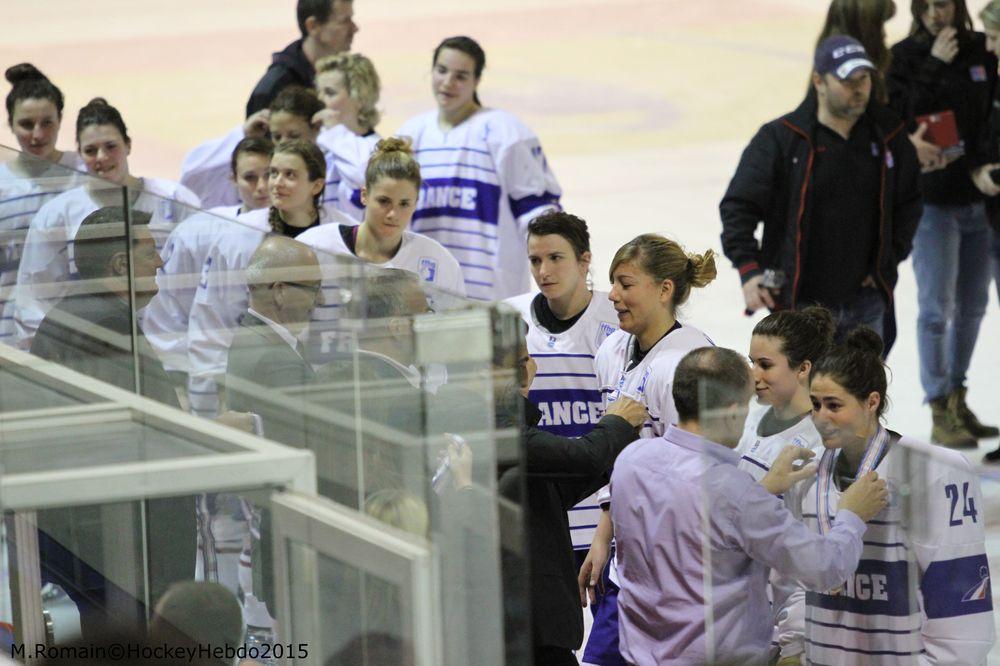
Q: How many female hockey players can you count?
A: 12